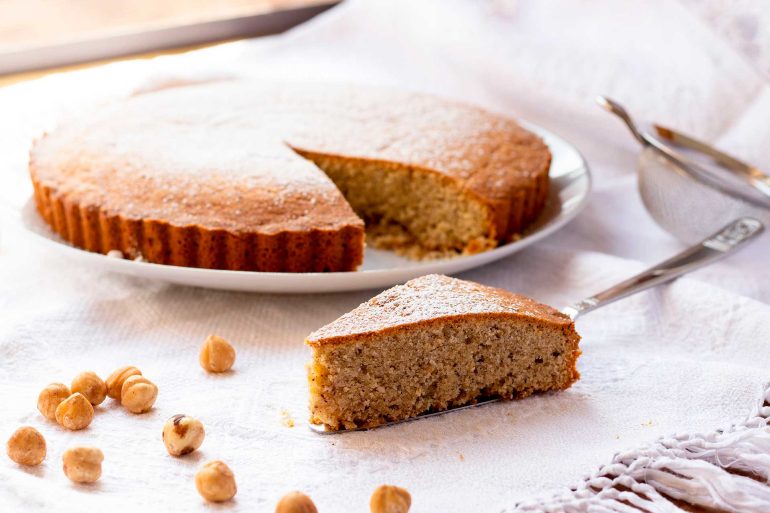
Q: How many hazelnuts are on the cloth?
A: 12